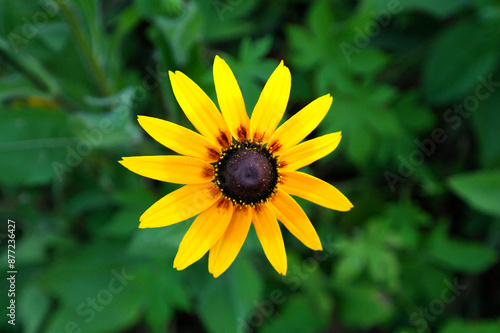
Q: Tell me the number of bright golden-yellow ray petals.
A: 13